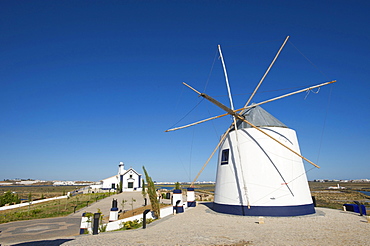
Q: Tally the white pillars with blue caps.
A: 4